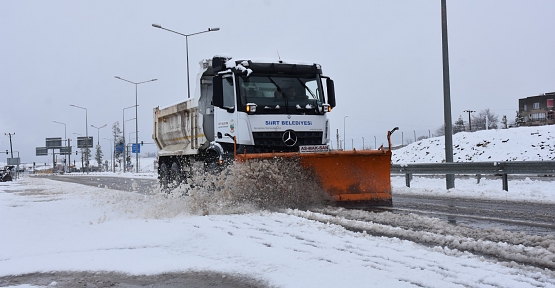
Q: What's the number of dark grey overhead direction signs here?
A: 4